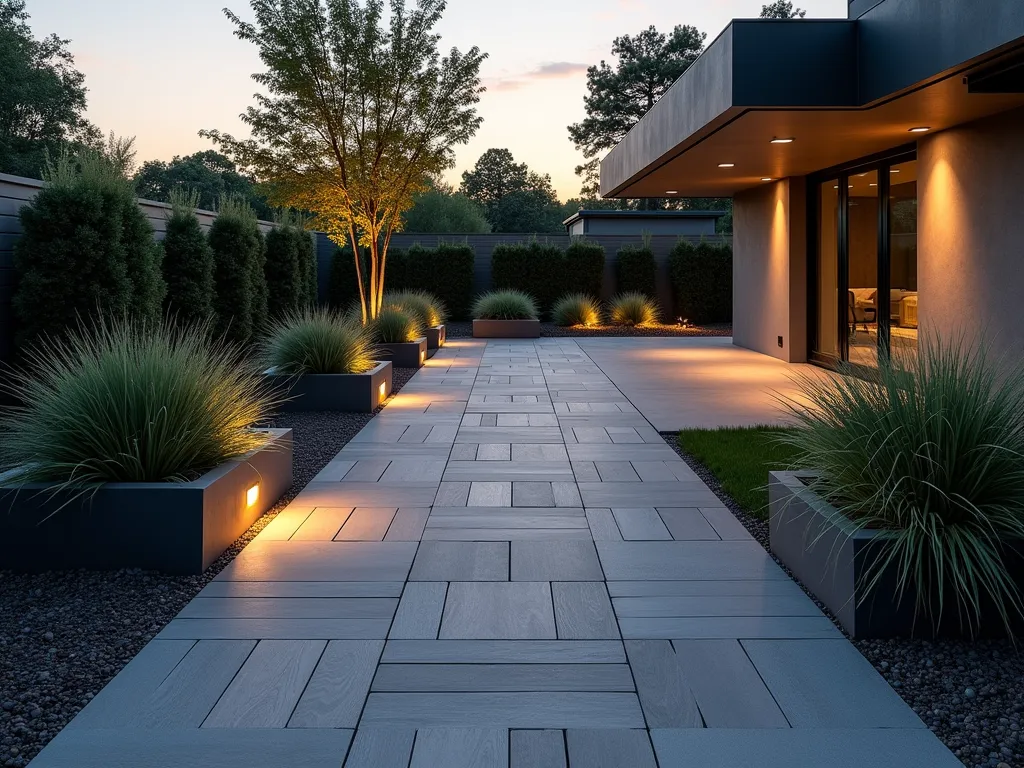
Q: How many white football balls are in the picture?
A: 0